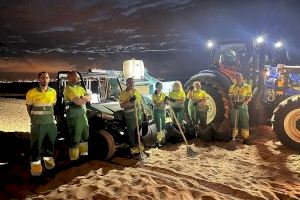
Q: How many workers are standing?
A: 7